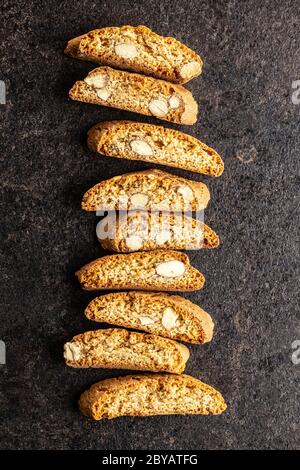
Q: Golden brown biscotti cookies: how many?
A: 9